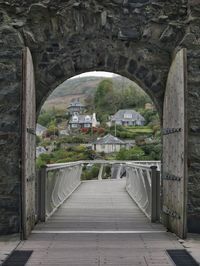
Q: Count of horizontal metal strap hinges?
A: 6